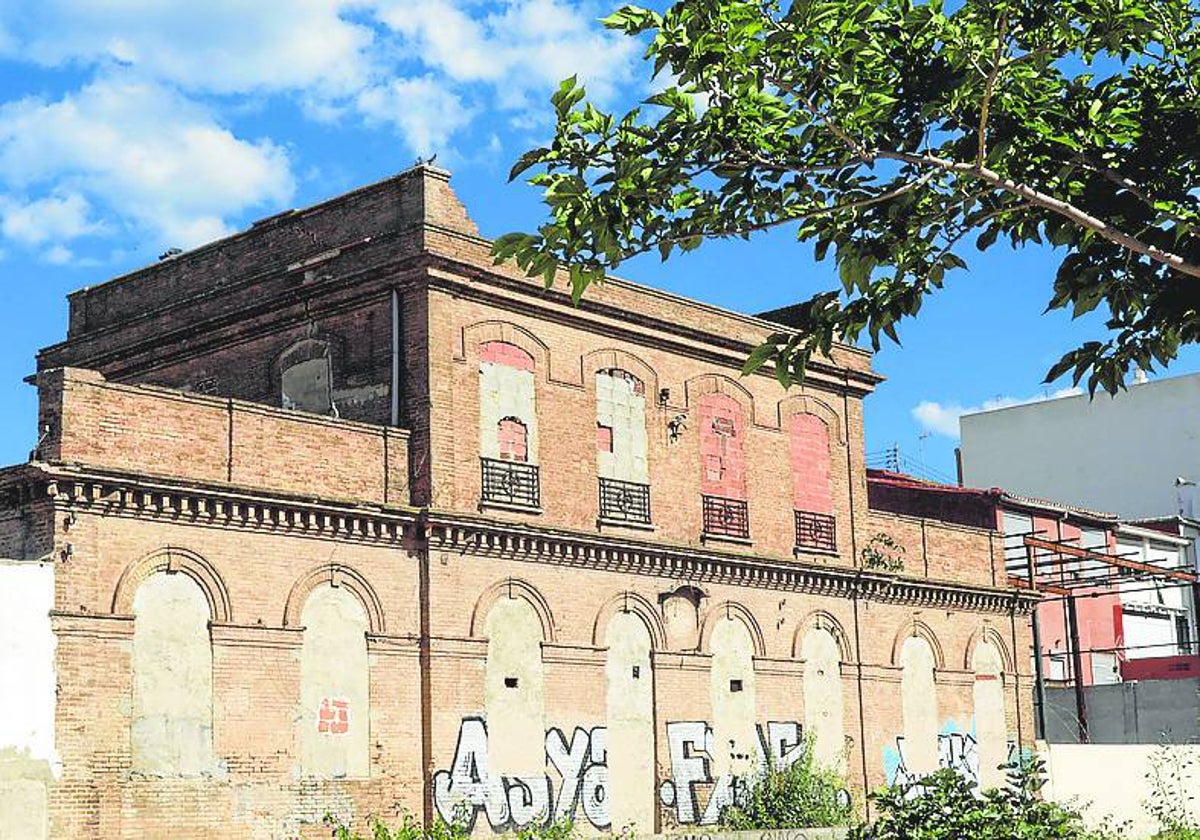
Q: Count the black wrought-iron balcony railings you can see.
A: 4